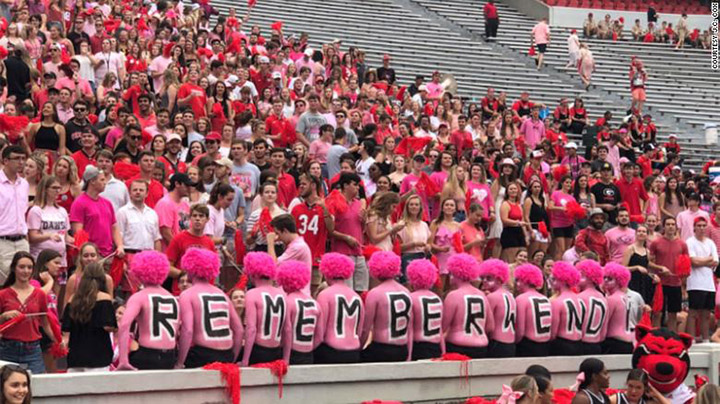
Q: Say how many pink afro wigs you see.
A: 13